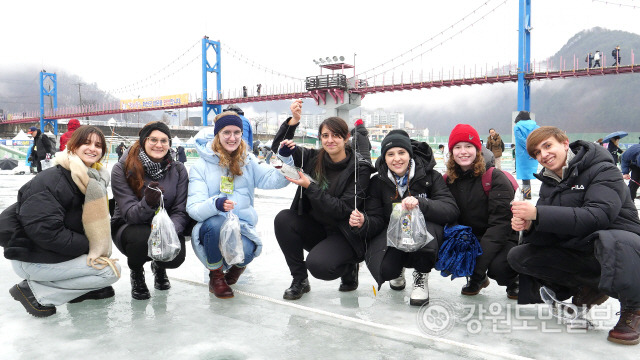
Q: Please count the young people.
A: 7